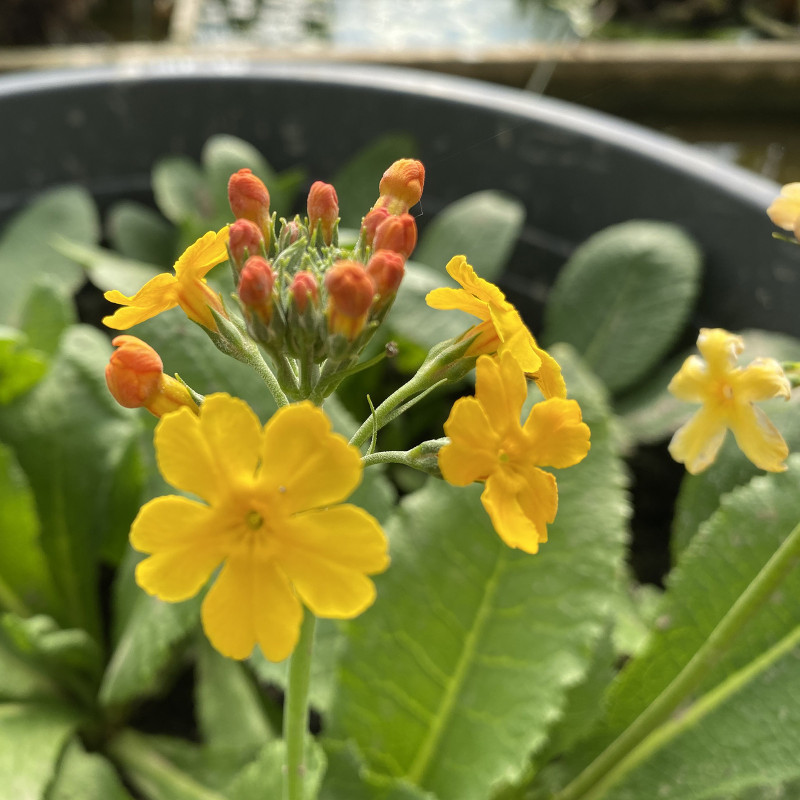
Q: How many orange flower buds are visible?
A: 11